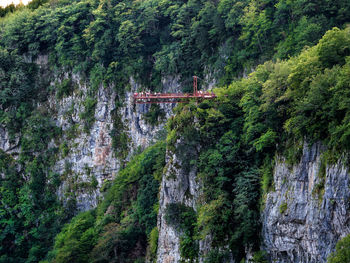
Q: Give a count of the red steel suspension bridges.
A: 1